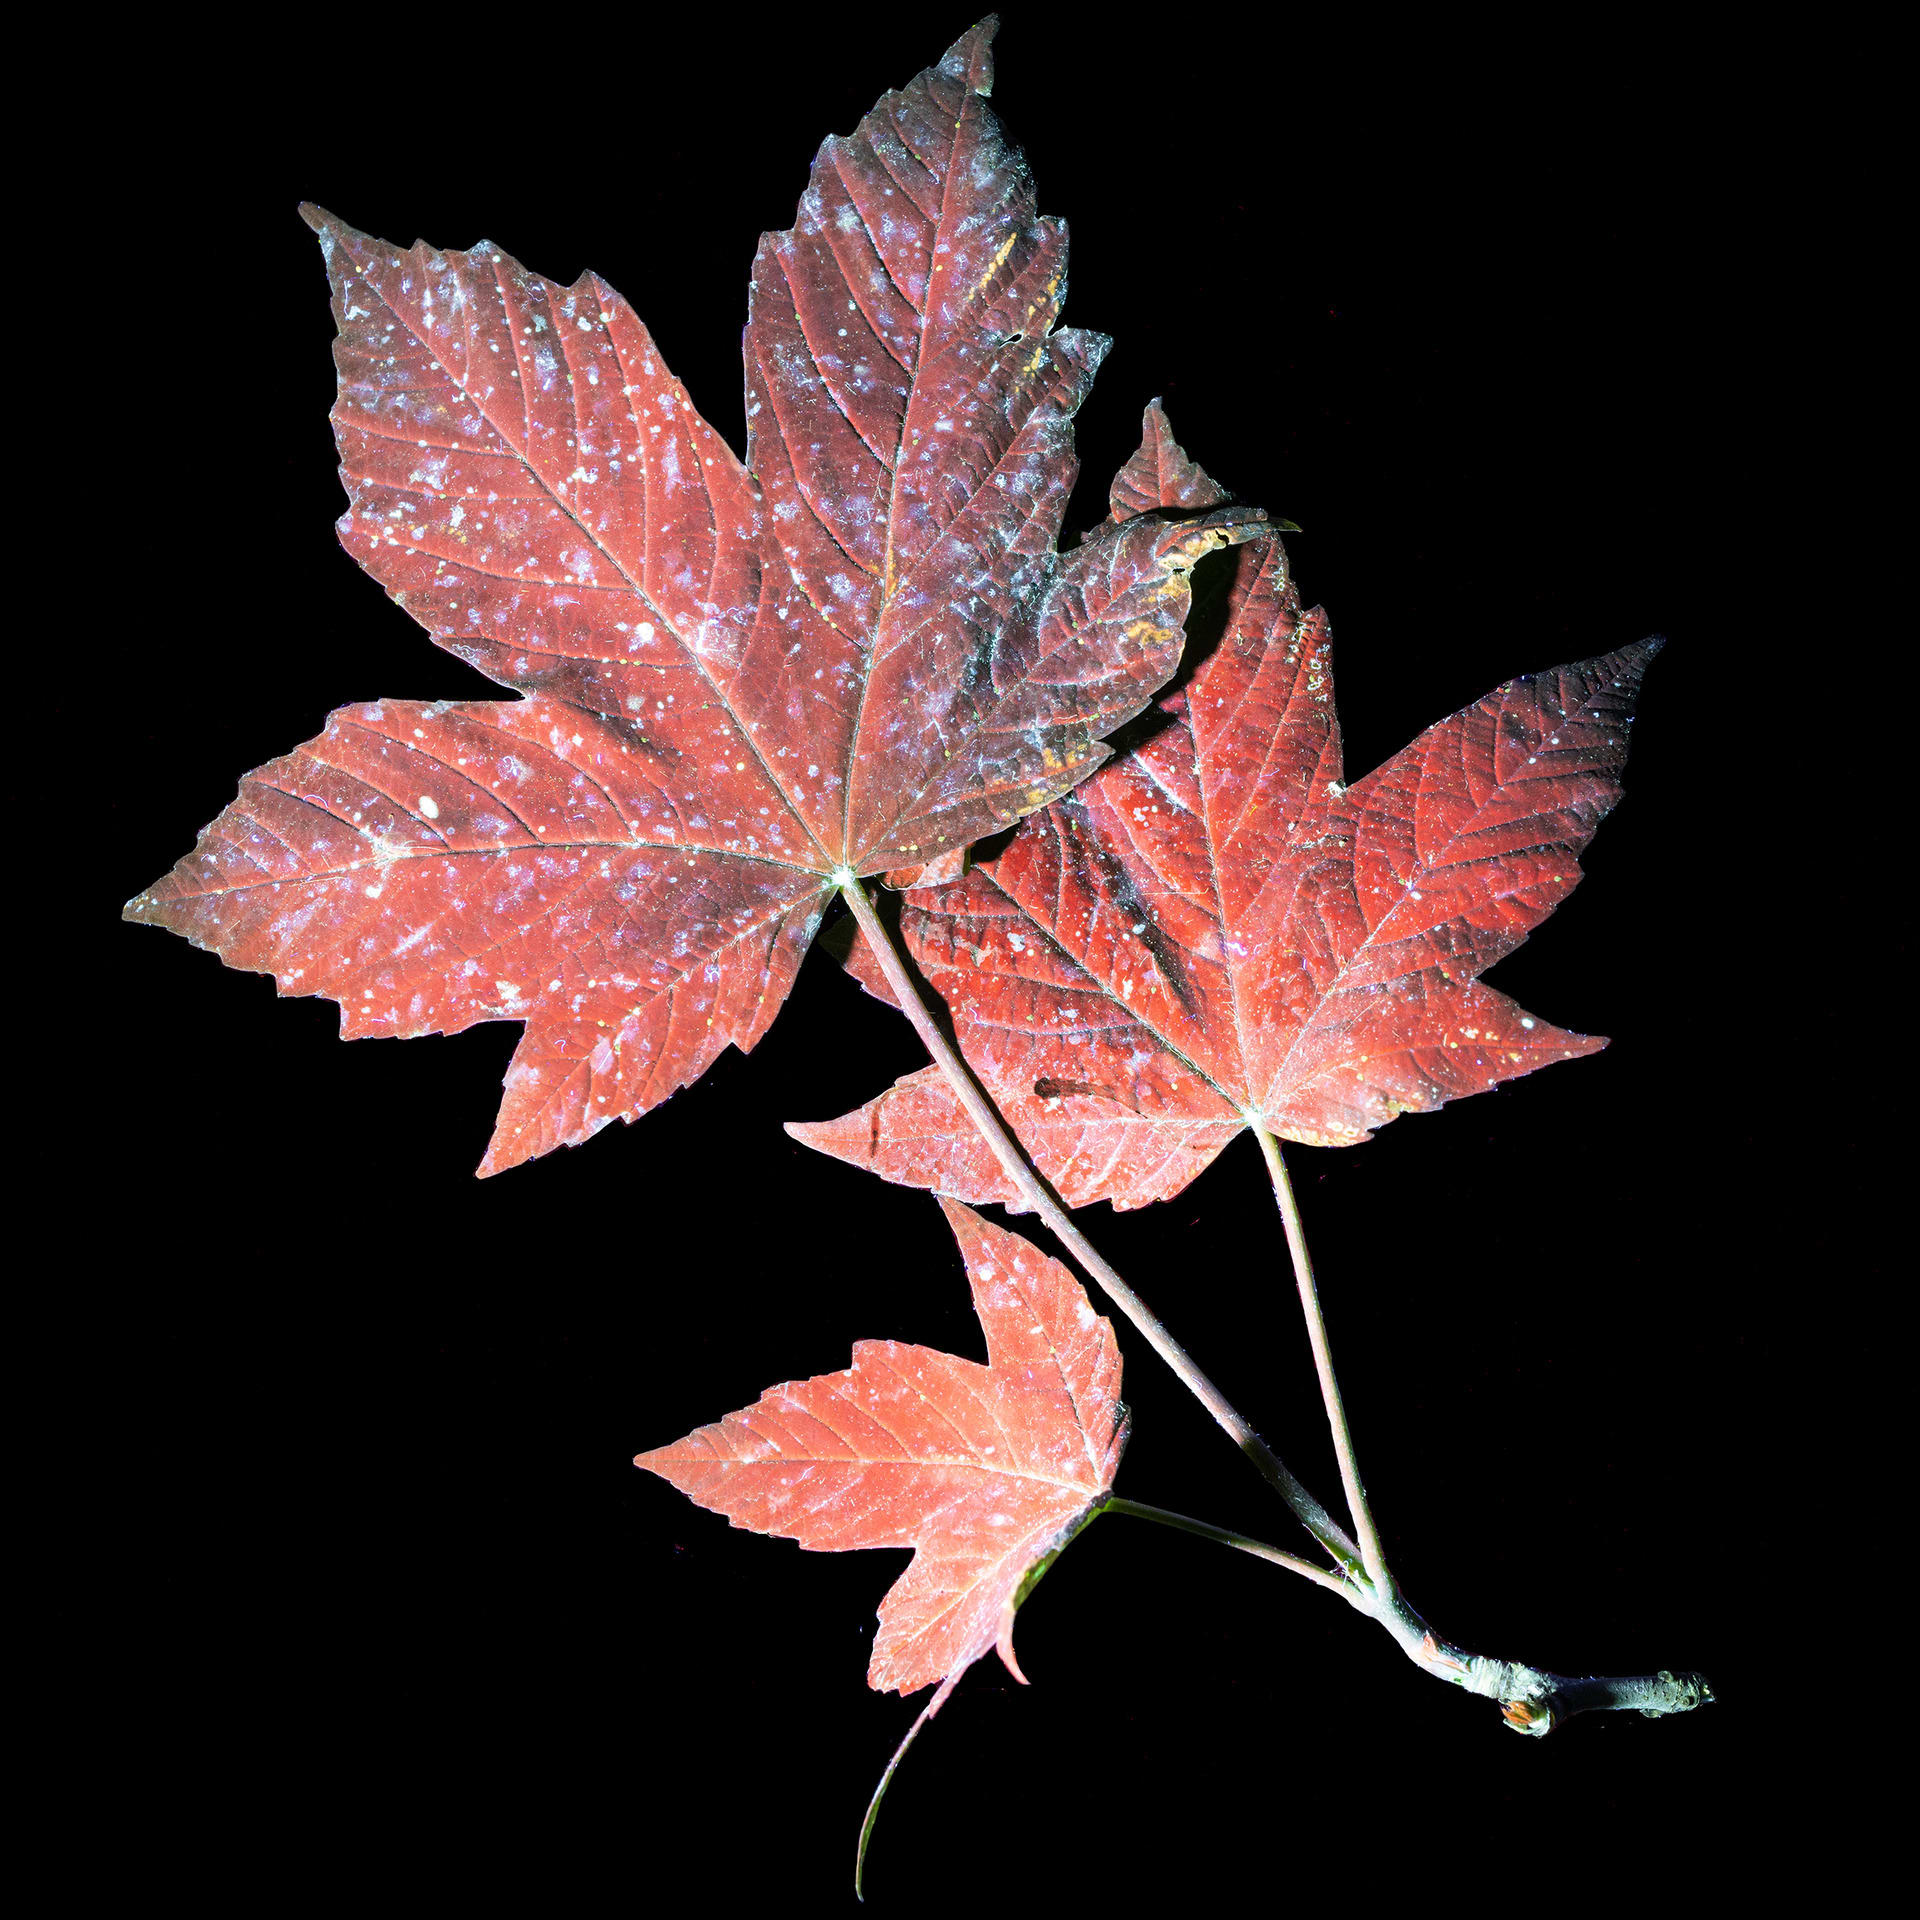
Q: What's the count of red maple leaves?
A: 3